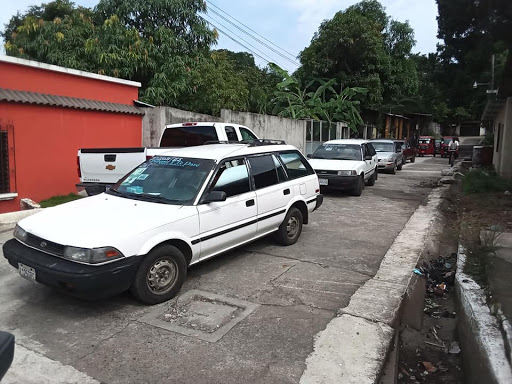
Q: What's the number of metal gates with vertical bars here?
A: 1